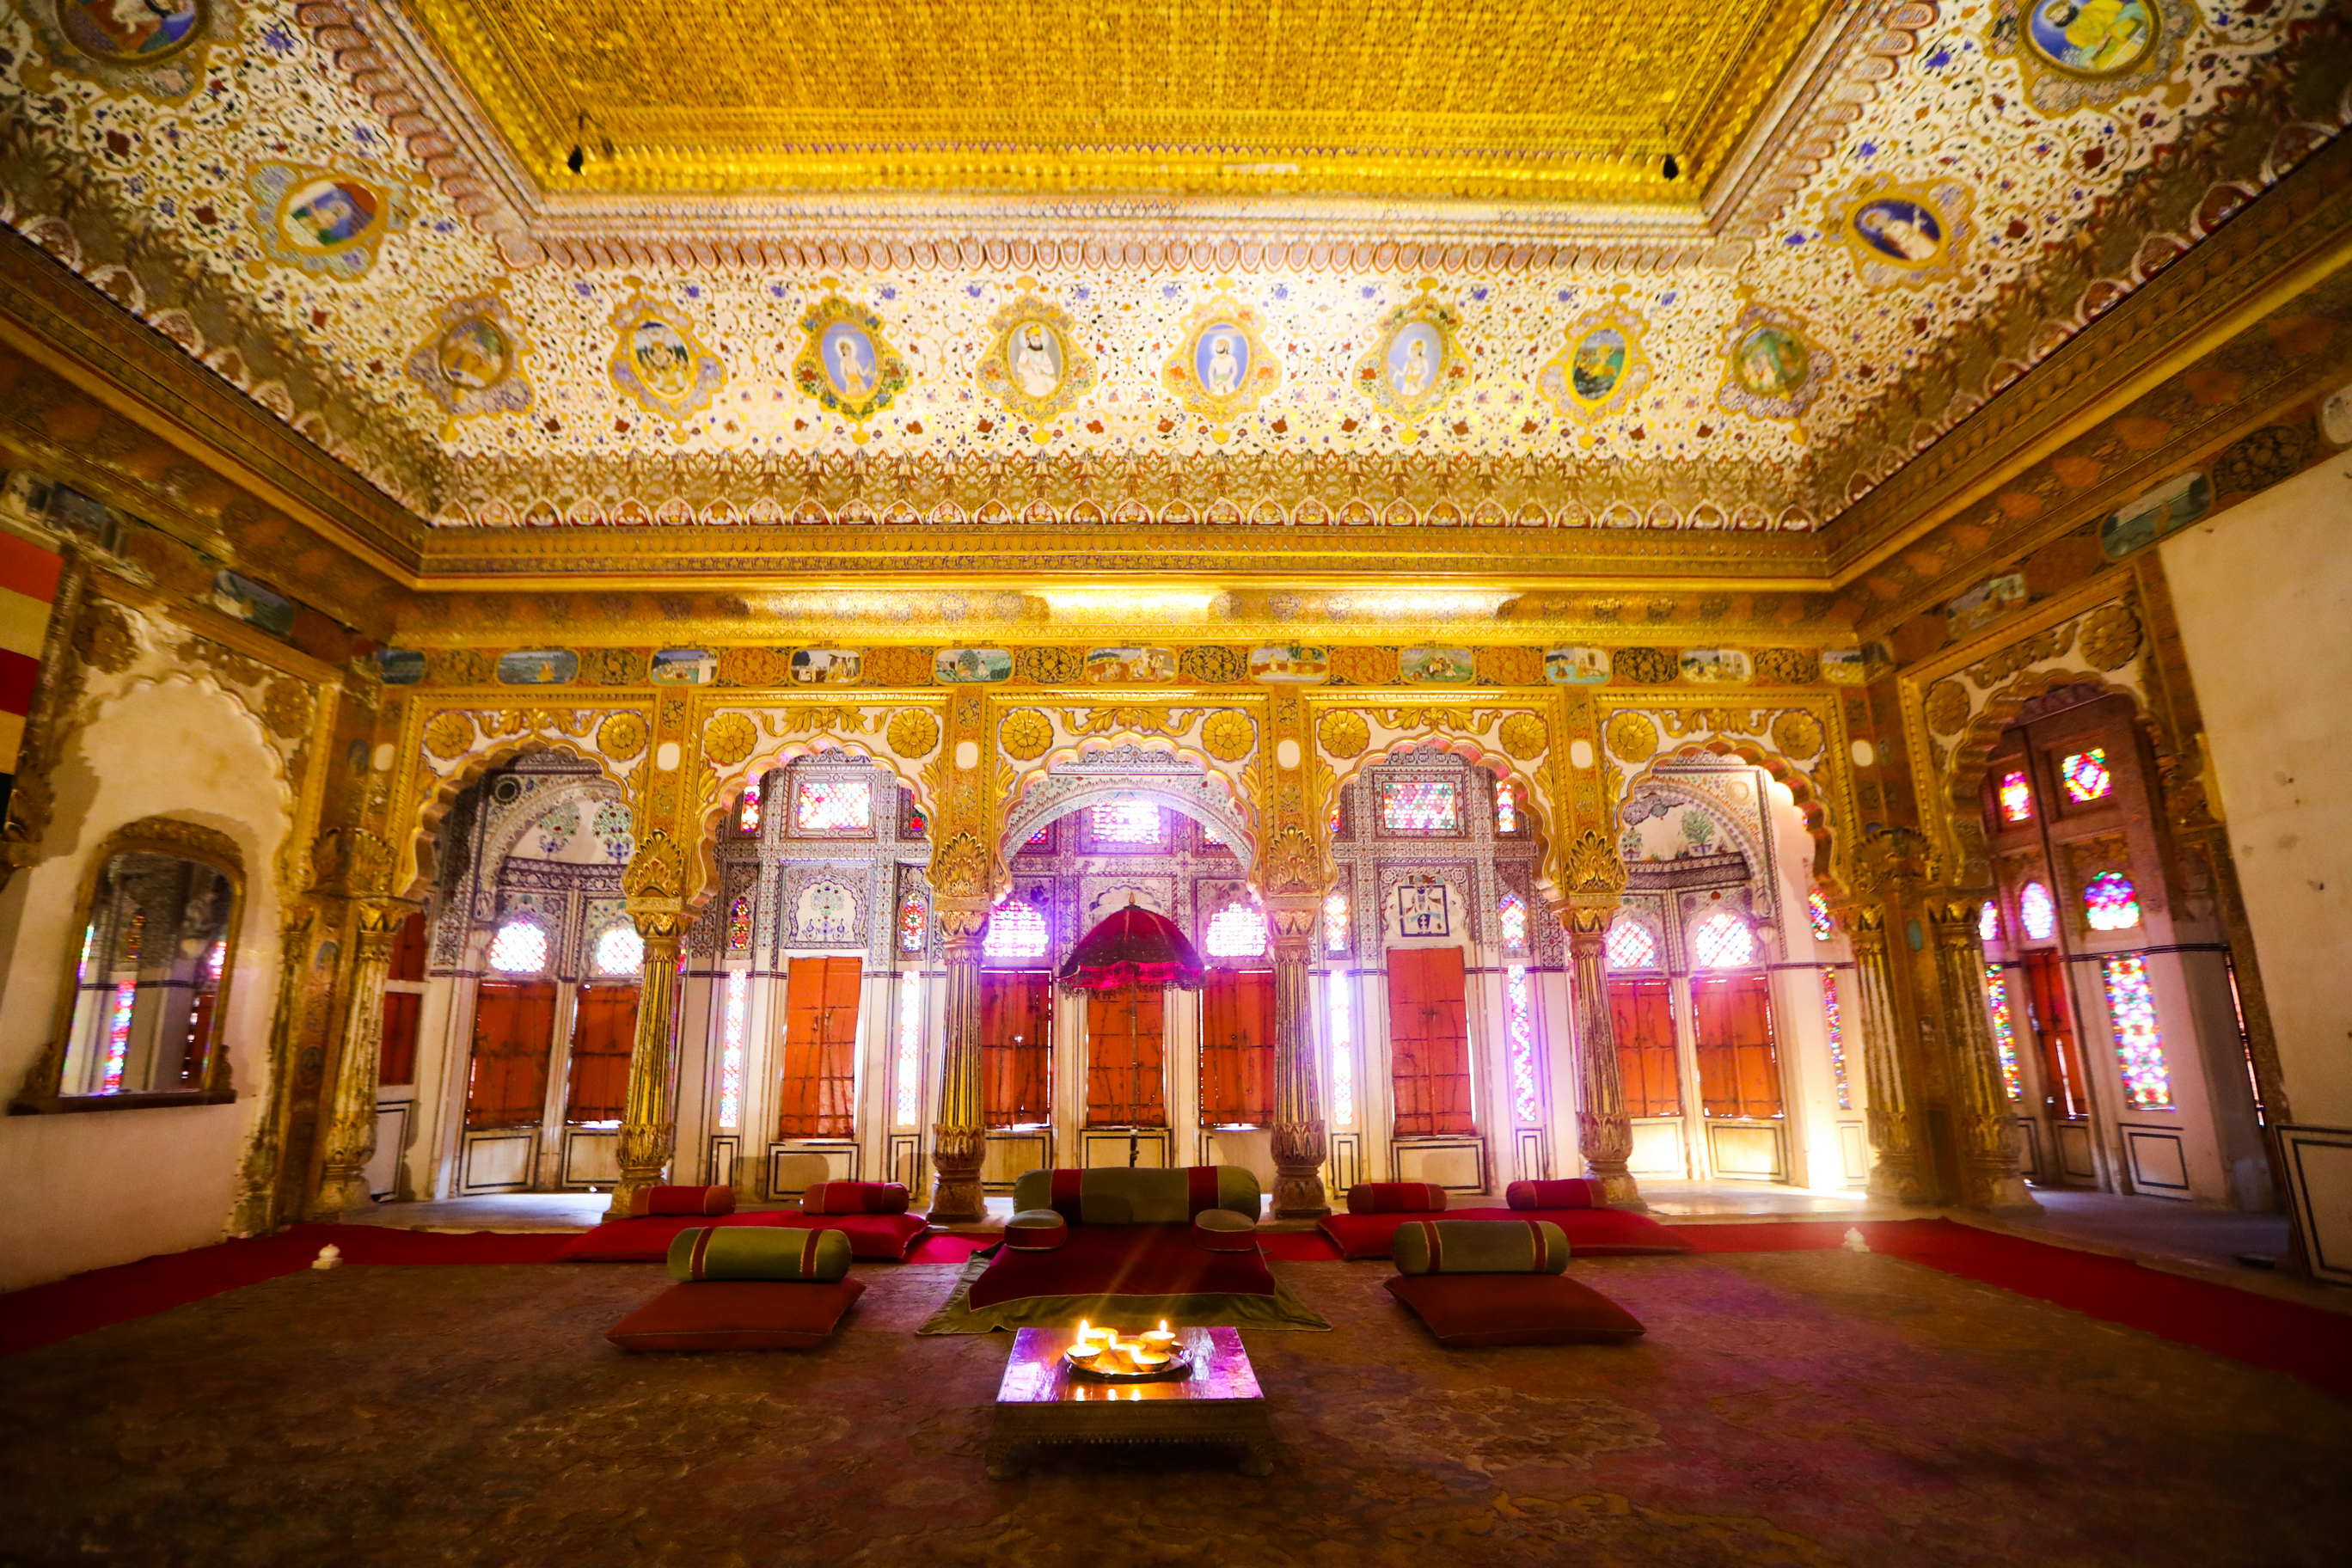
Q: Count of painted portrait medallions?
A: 12